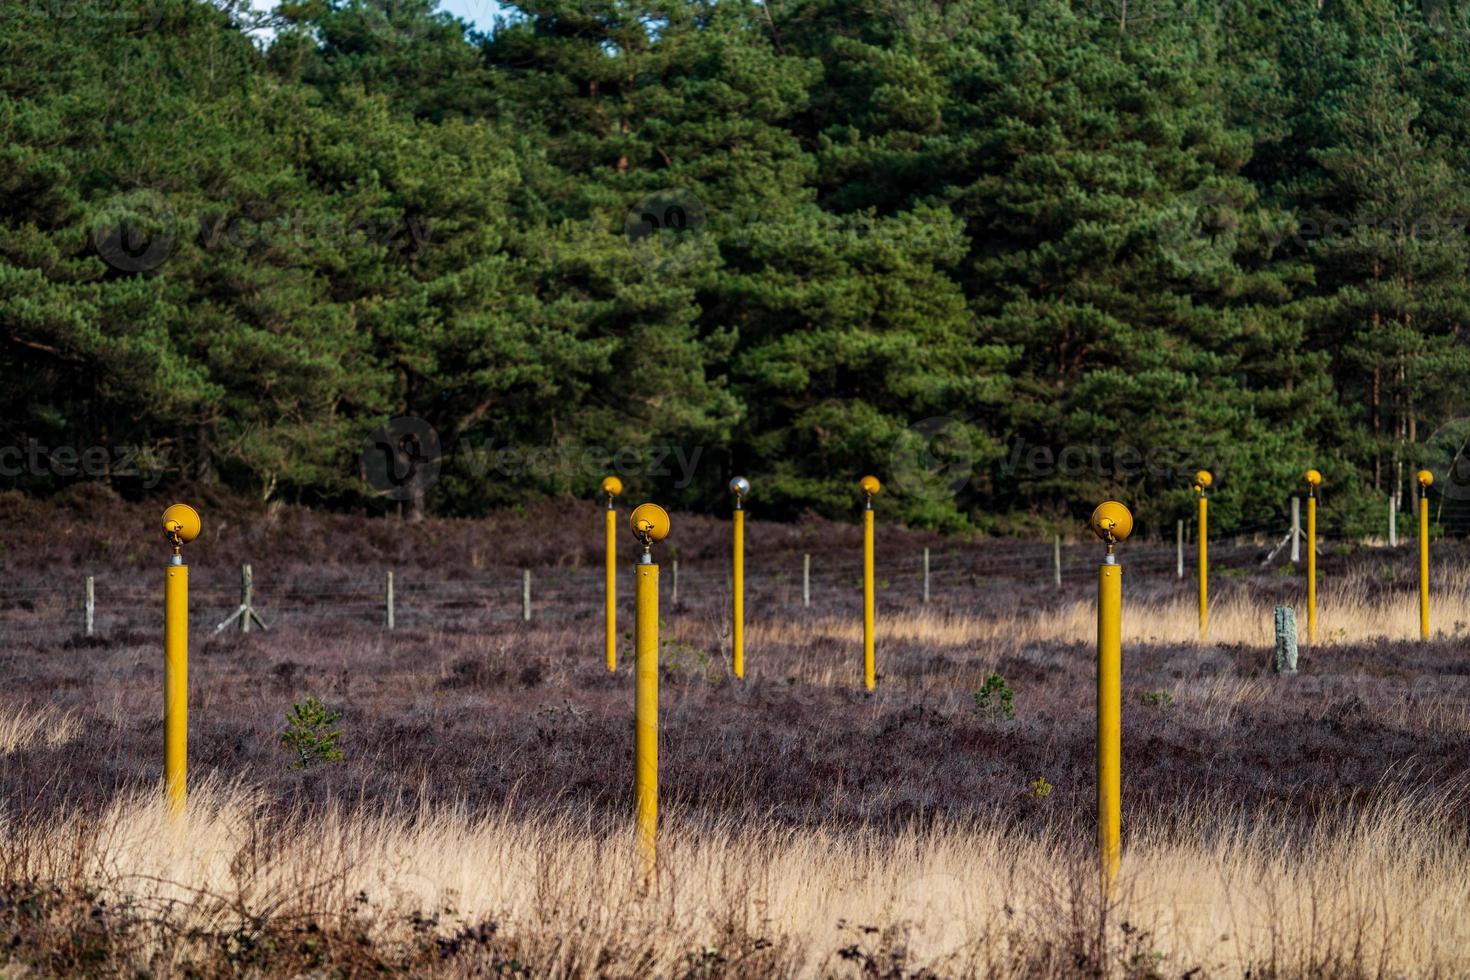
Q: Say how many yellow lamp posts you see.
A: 9